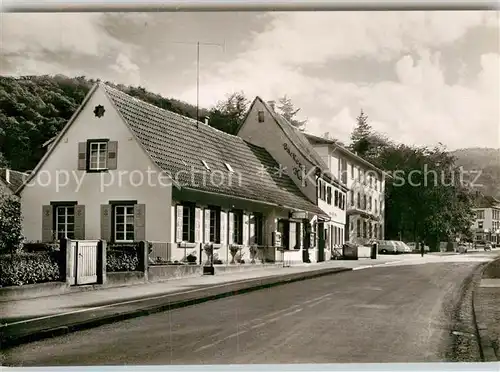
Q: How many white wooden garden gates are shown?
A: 1